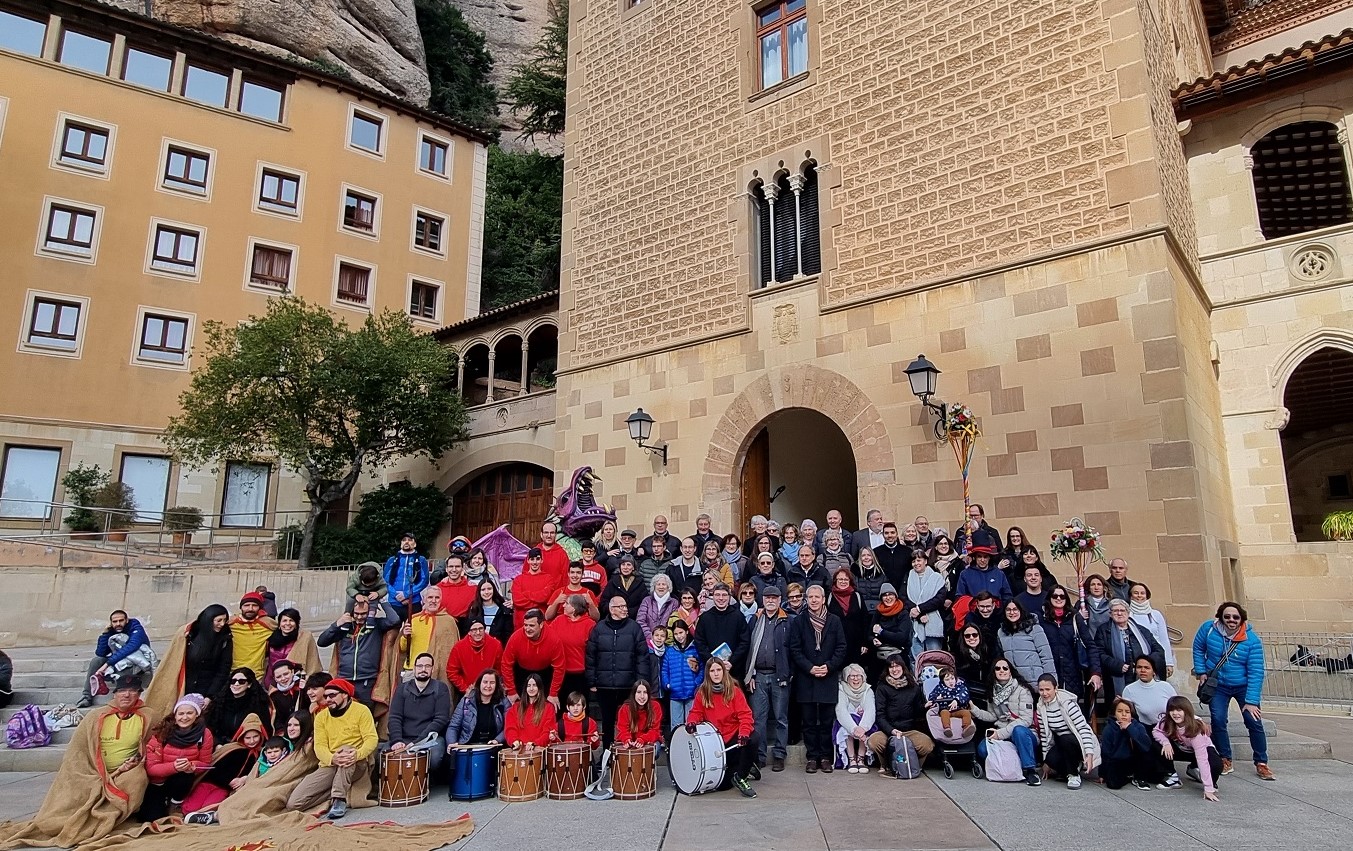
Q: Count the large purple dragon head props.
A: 1